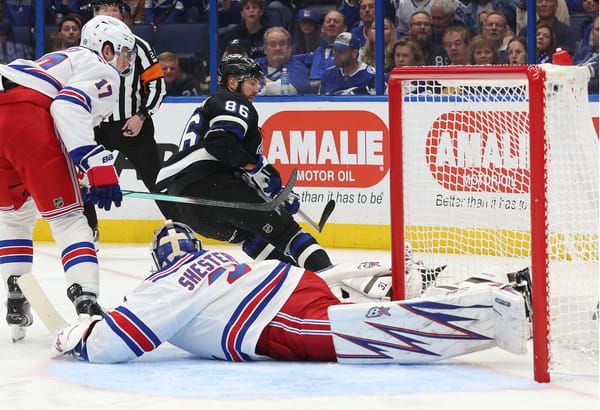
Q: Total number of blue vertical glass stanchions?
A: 4